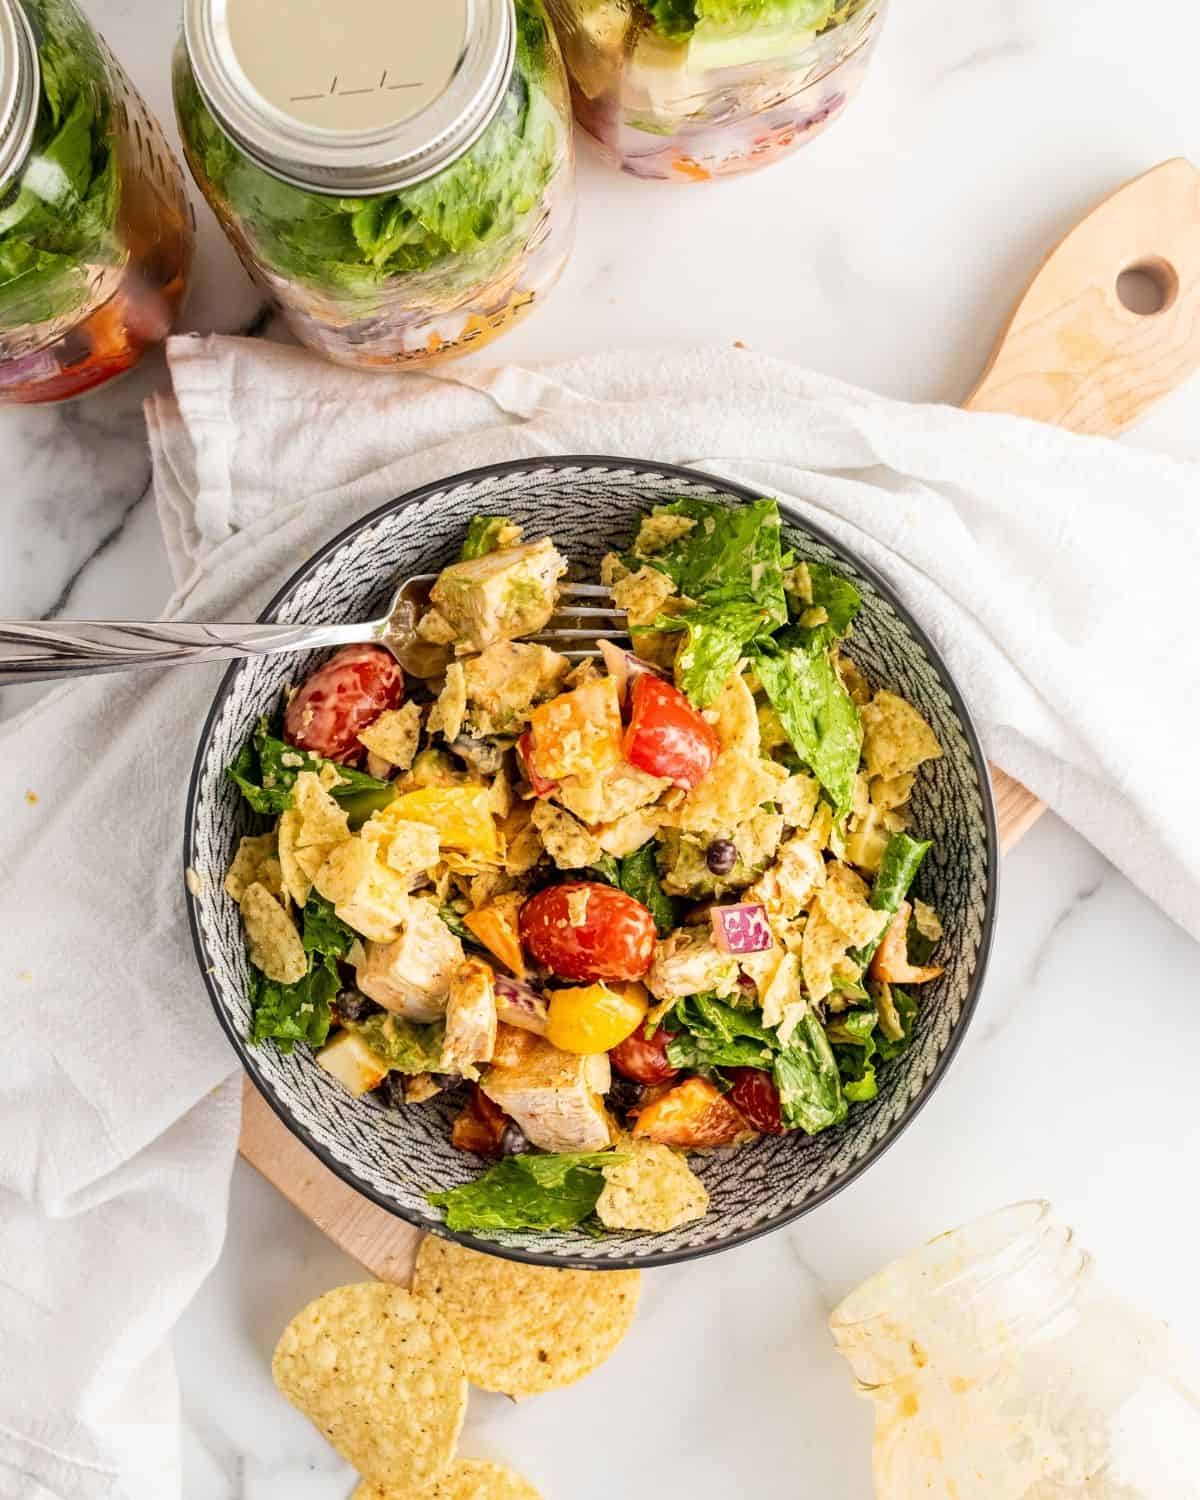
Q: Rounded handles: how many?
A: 1